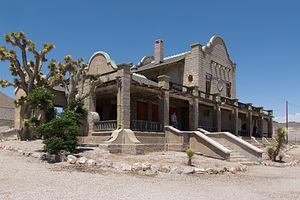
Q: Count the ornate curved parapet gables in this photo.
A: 3